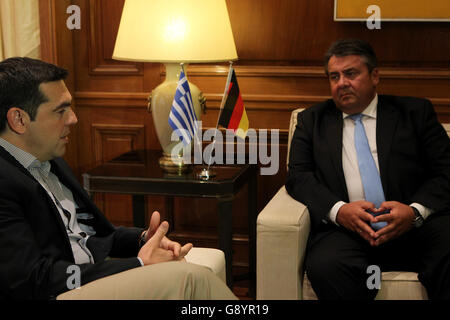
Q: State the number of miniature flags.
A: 2